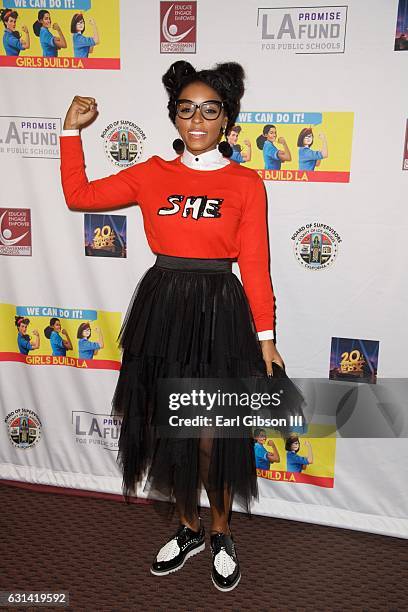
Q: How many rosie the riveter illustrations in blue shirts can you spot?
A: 11